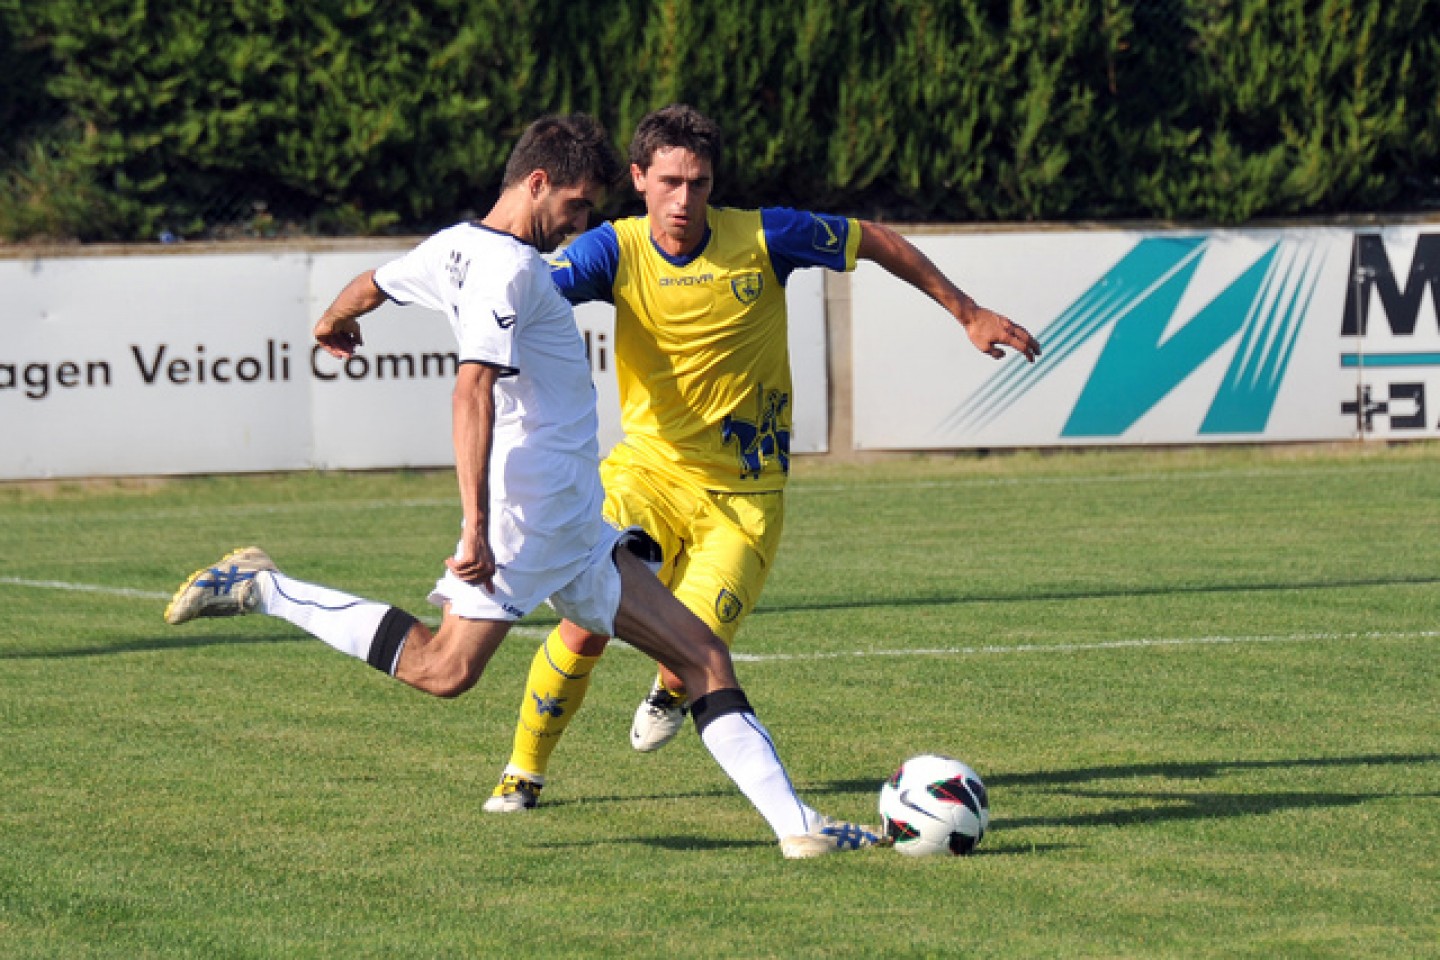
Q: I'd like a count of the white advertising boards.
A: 2